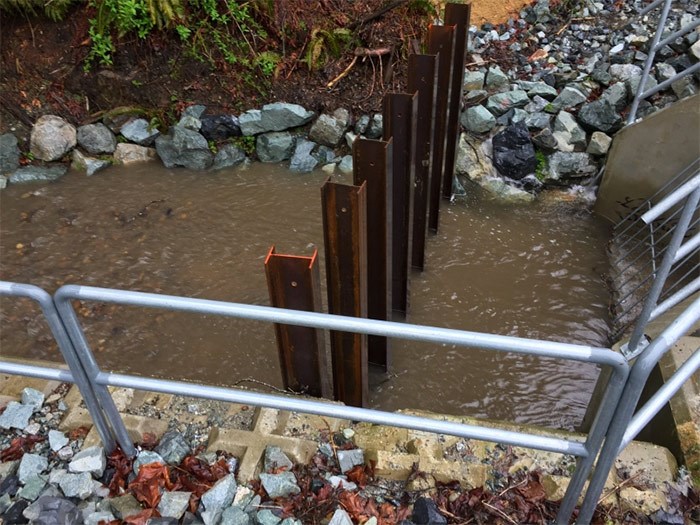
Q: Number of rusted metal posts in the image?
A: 7